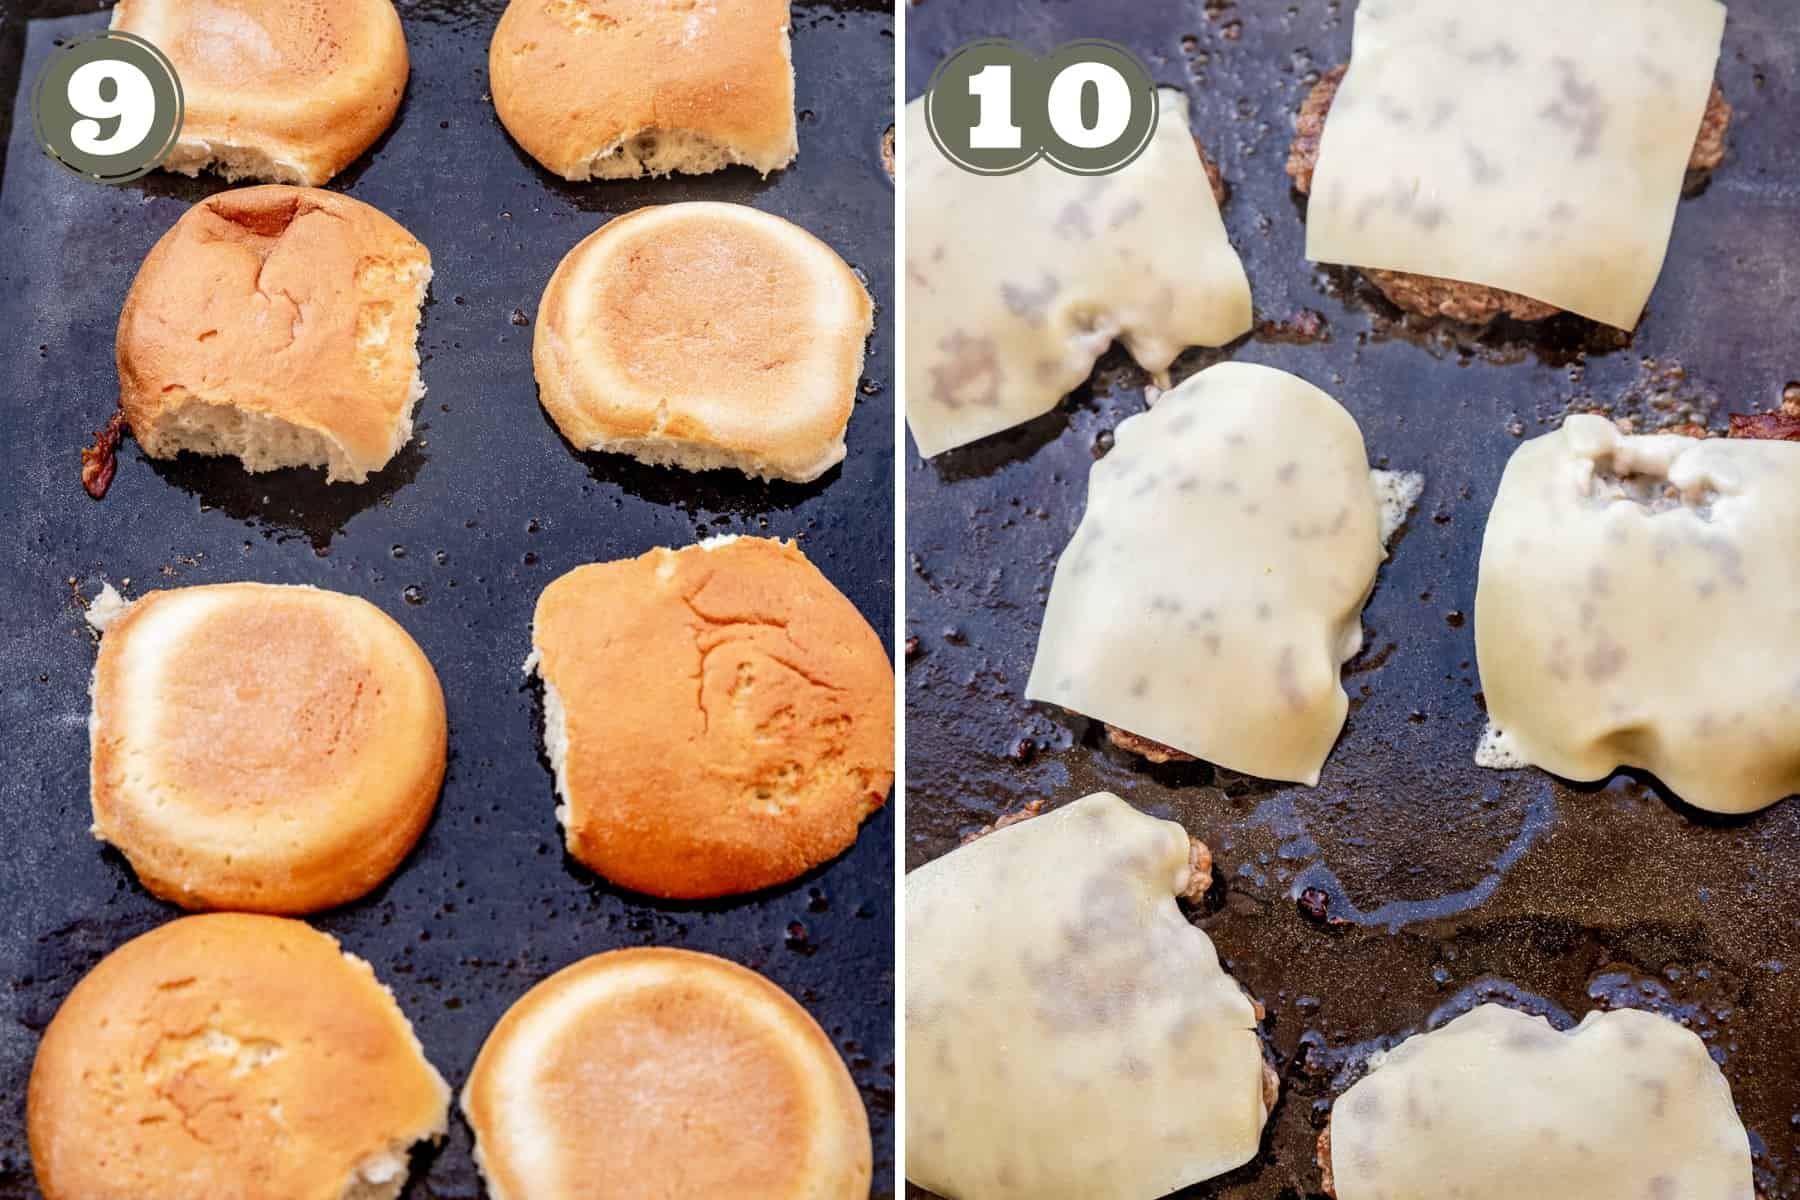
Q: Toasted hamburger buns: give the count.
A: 8